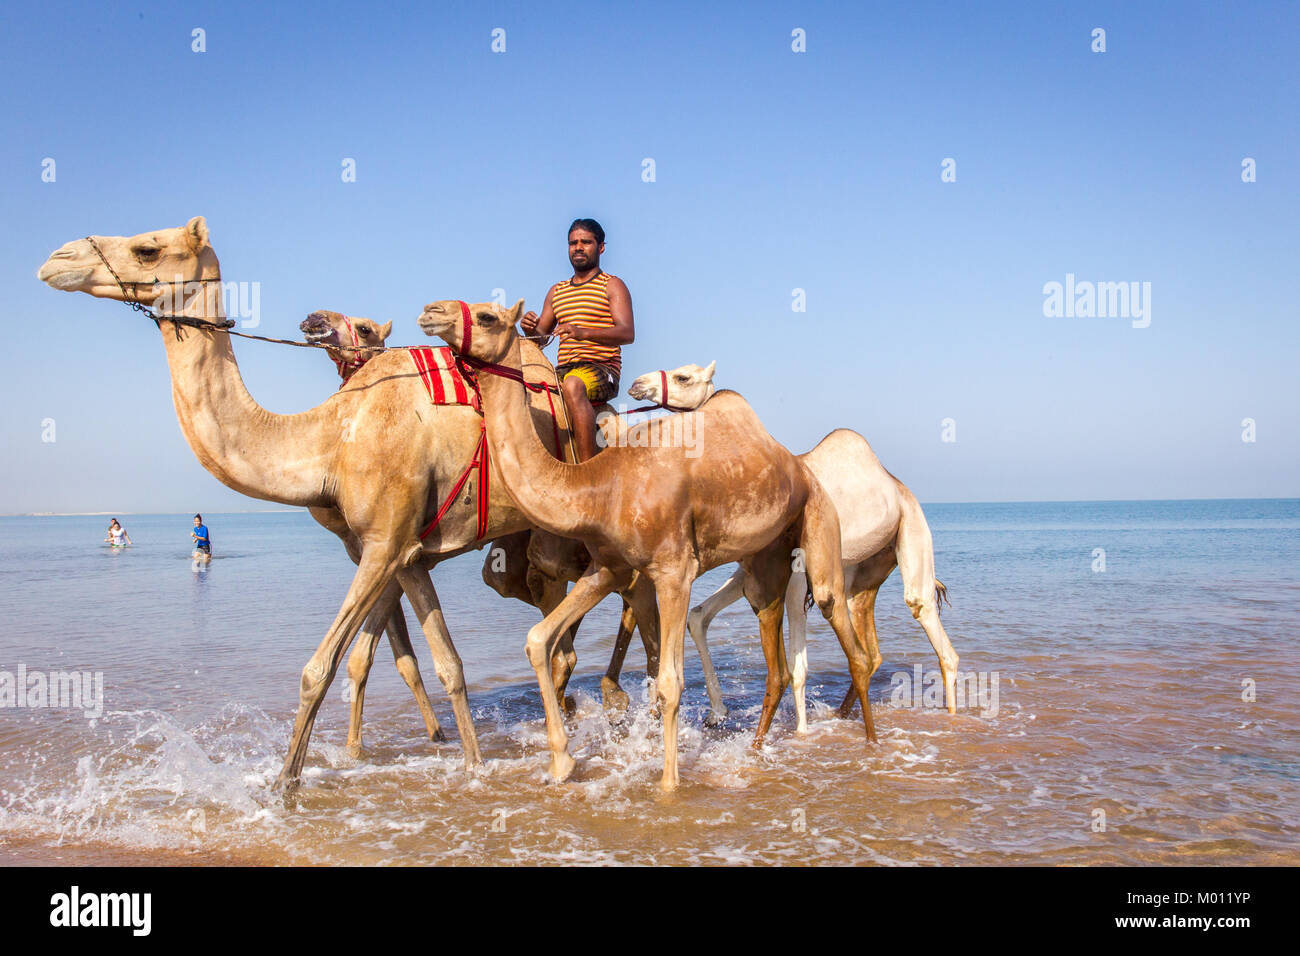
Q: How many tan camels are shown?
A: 3